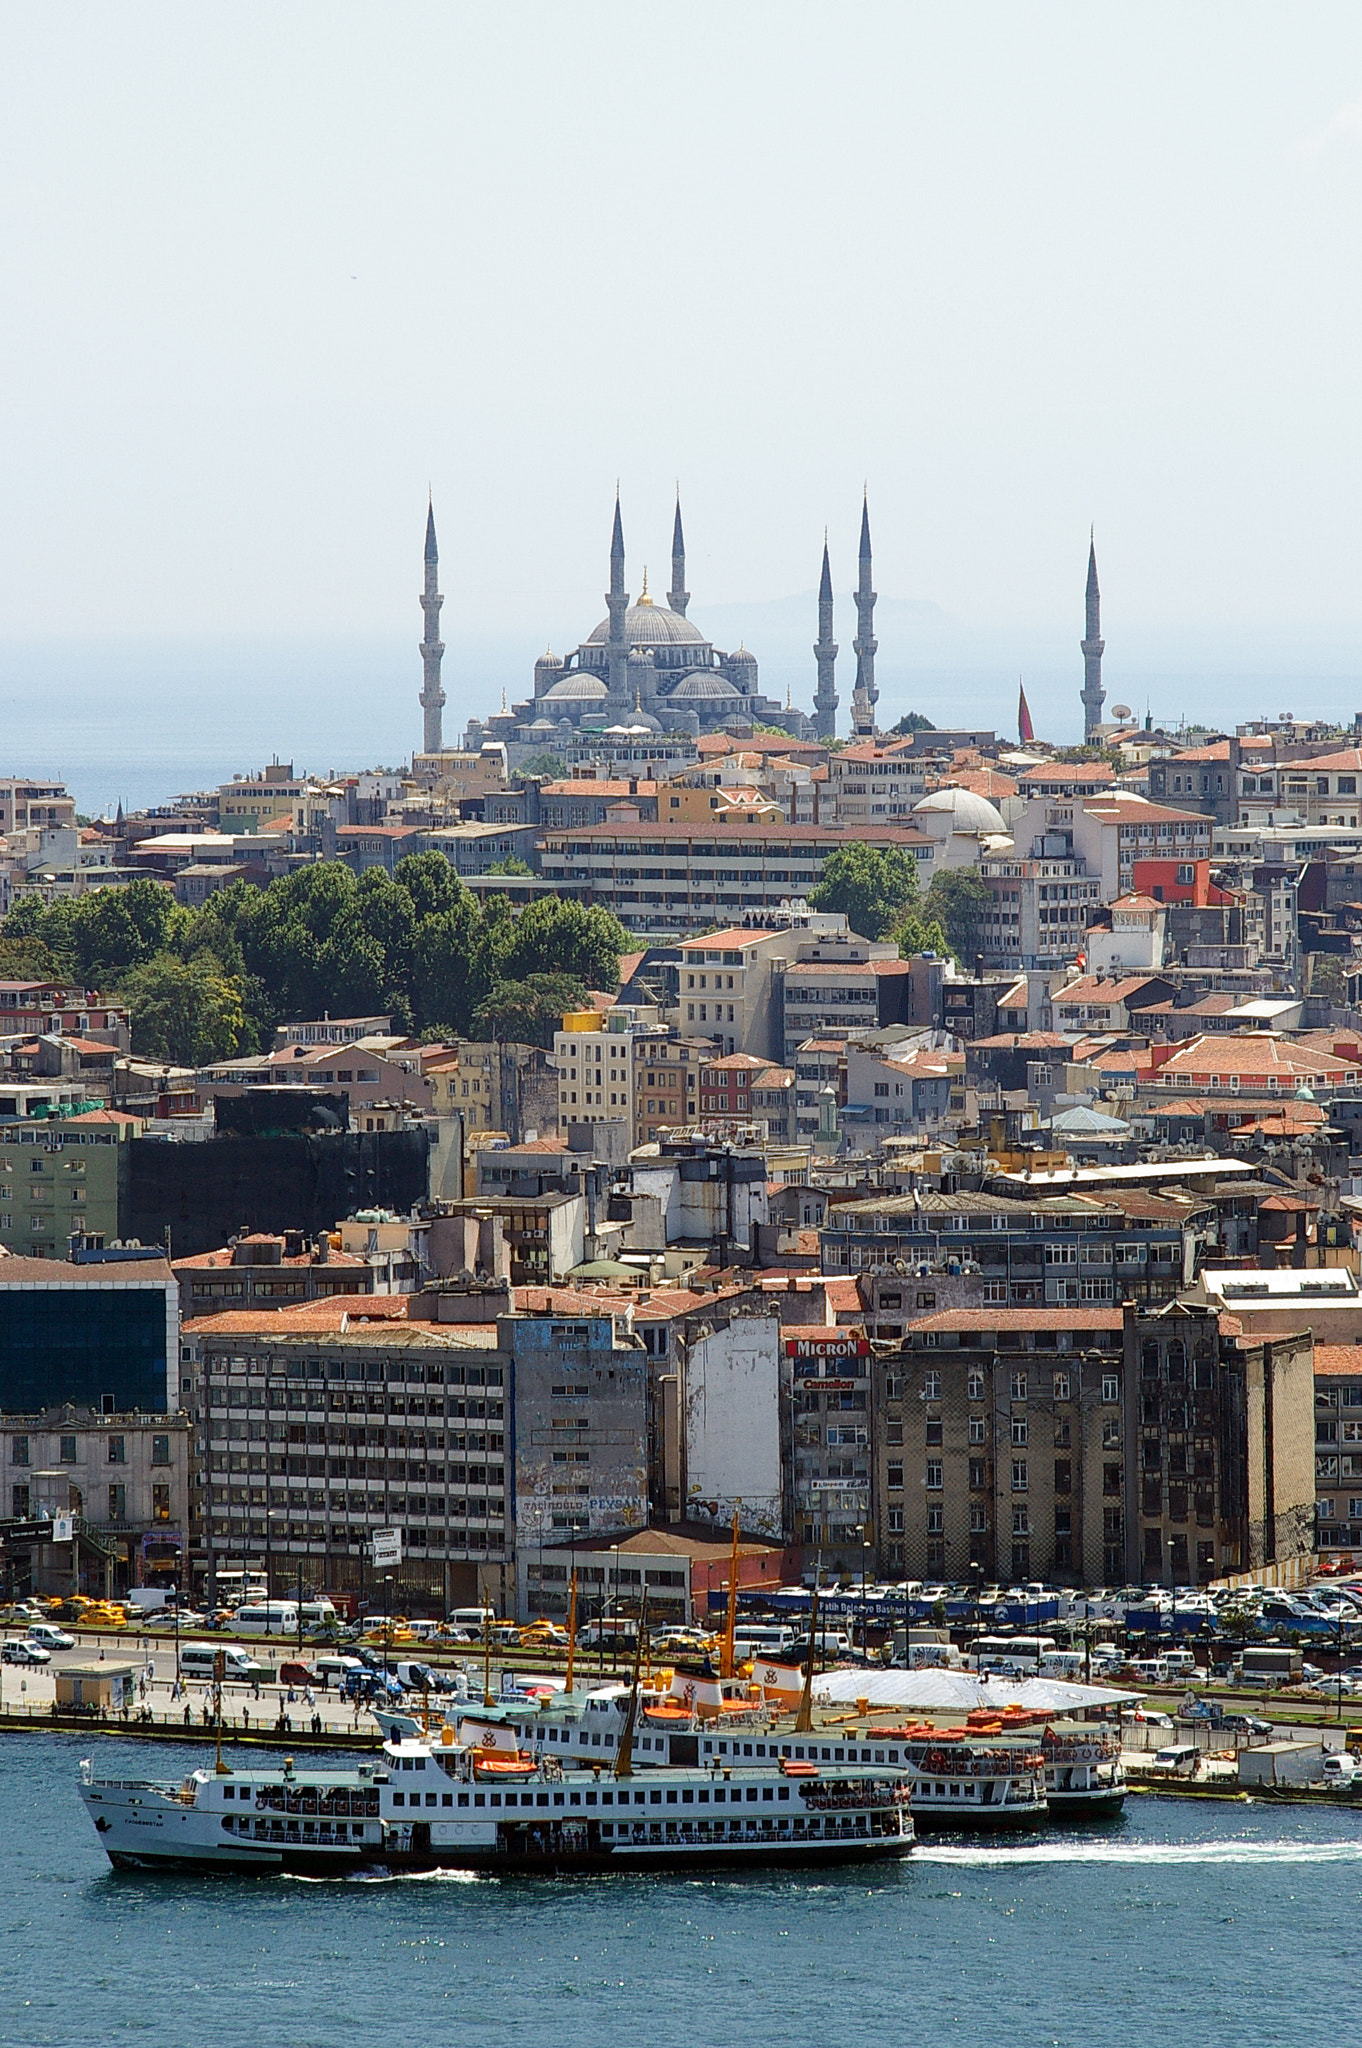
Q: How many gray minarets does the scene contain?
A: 6